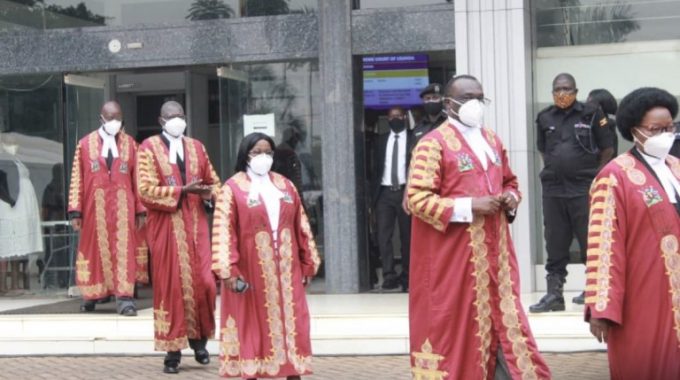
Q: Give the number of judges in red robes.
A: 5